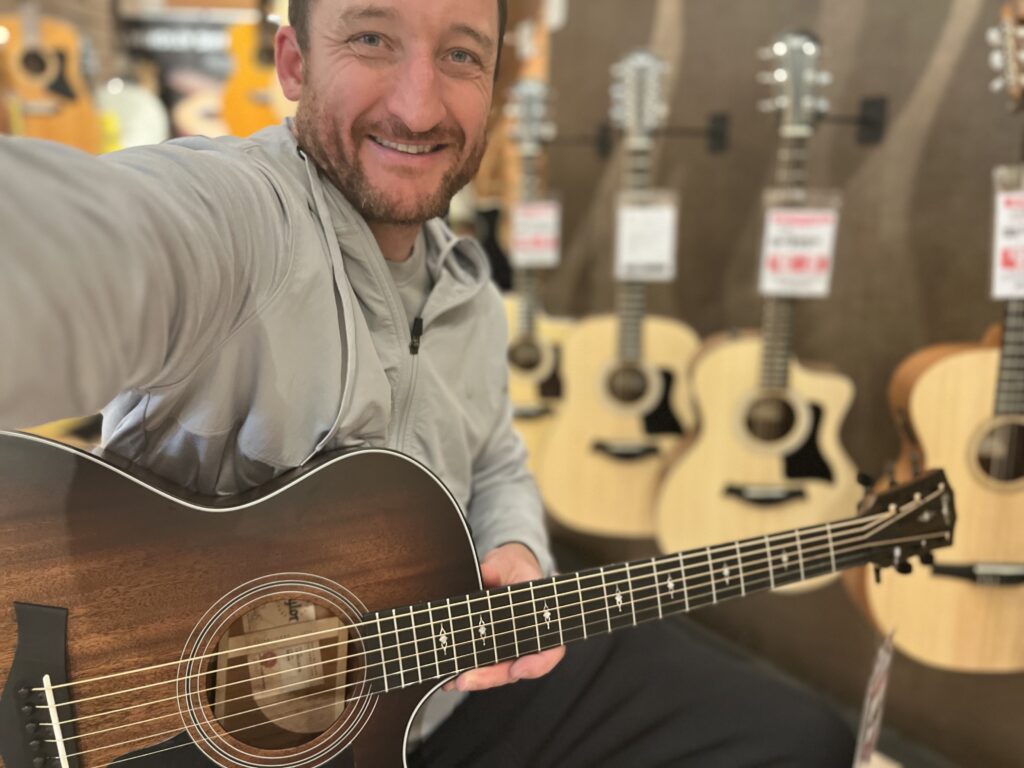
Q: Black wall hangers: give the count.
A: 3